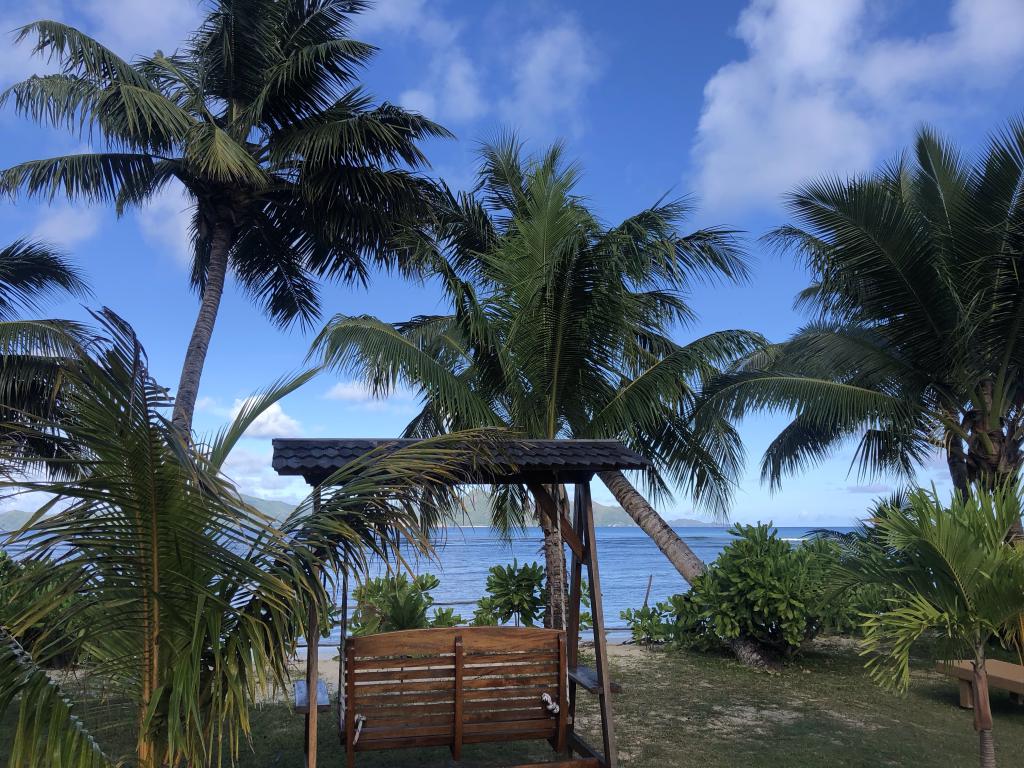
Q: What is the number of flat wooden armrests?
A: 2